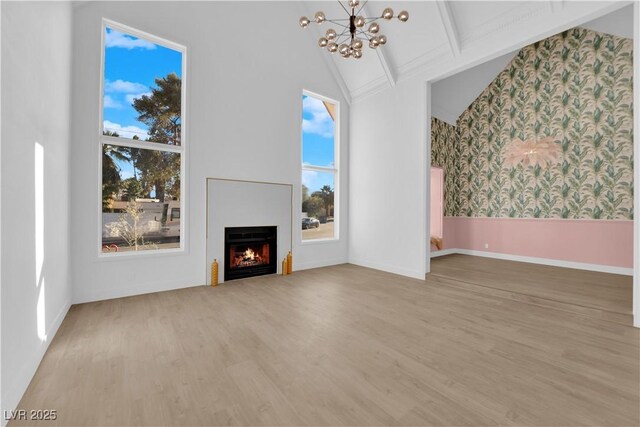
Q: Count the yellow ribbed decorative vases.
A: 3